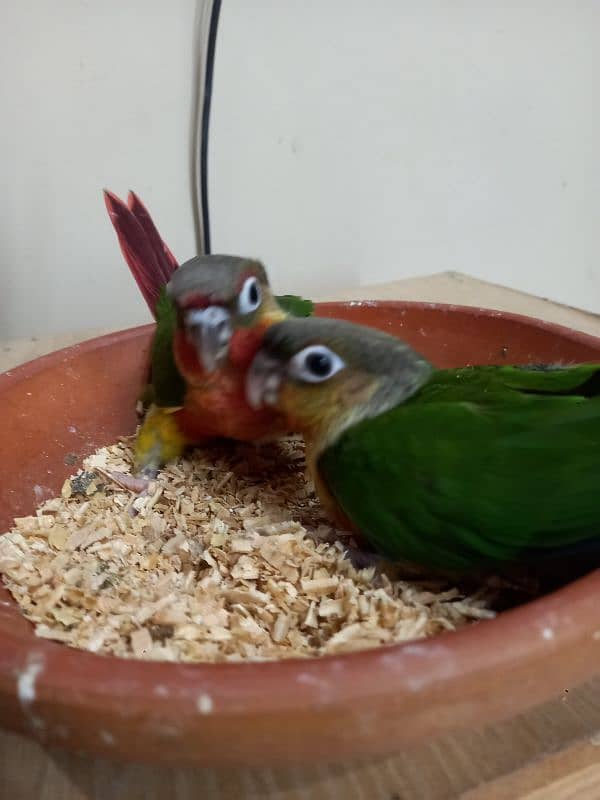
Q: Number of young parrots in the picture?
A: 2